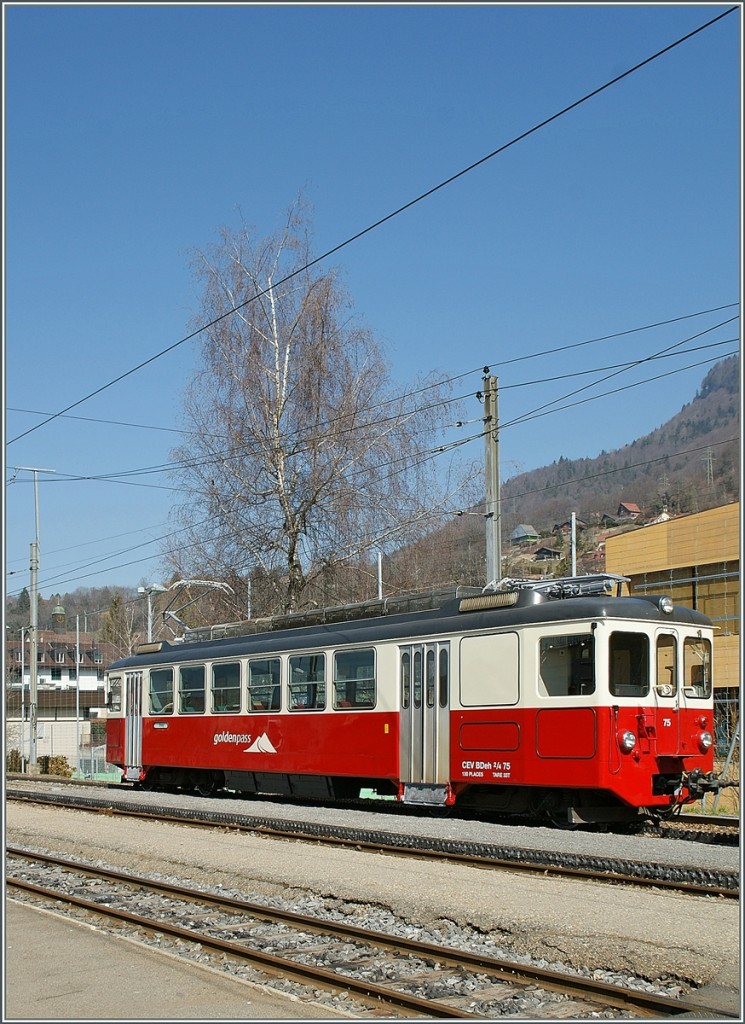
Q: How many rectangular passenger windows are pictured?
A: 6